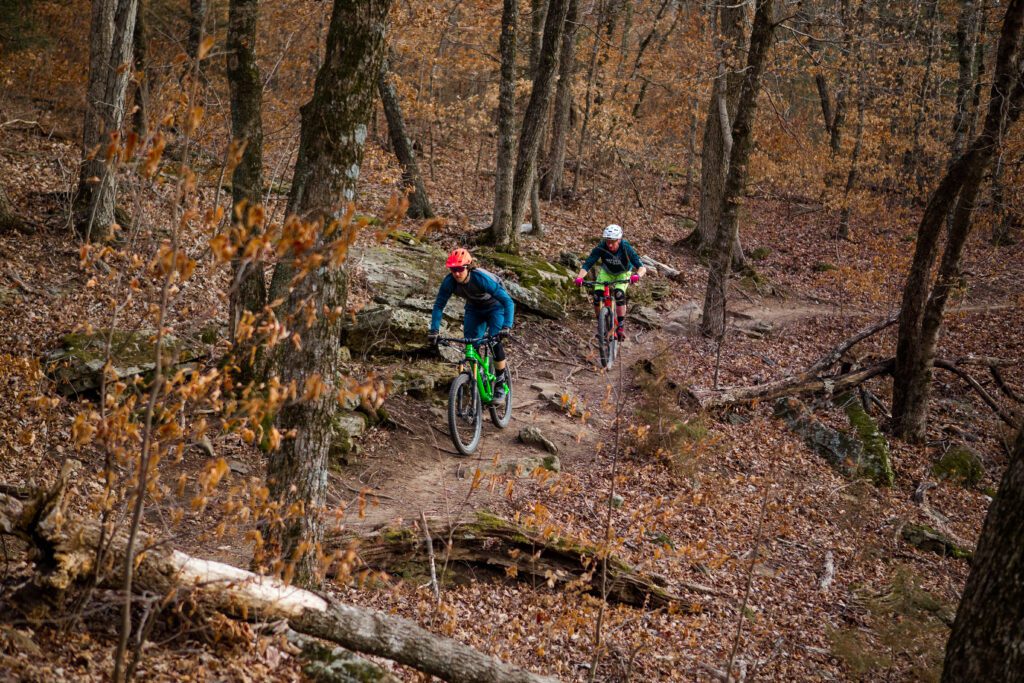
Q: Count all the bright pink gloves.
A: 2